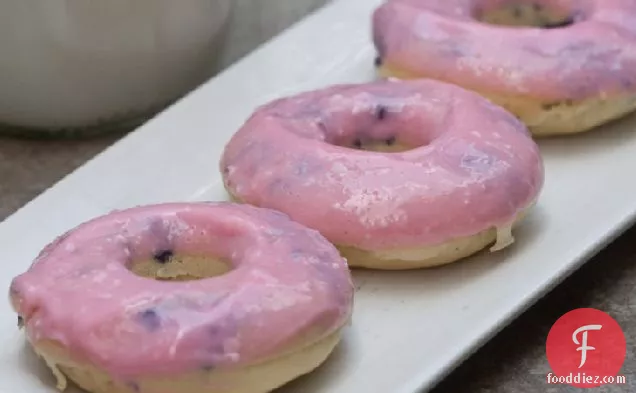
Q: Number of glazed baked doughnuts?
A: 3